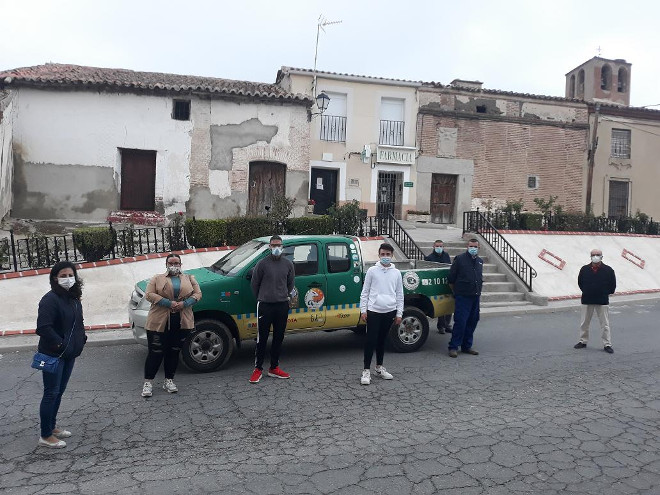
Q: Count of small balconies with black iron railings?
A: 2